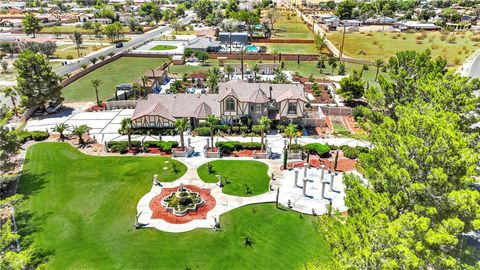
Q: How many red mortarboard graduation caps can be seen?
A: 0